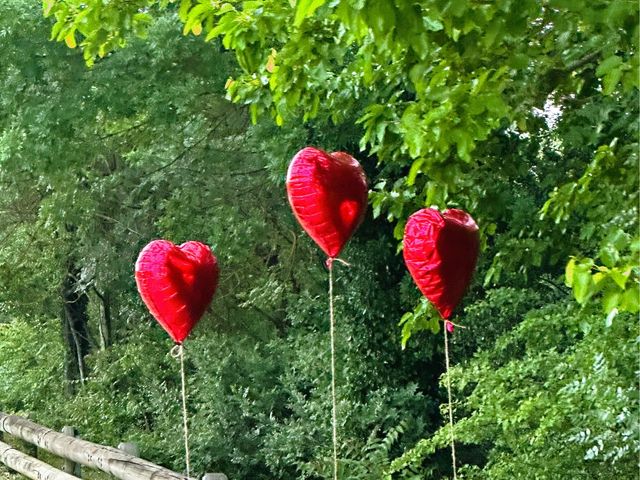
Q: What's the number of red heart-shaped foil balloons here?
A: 3